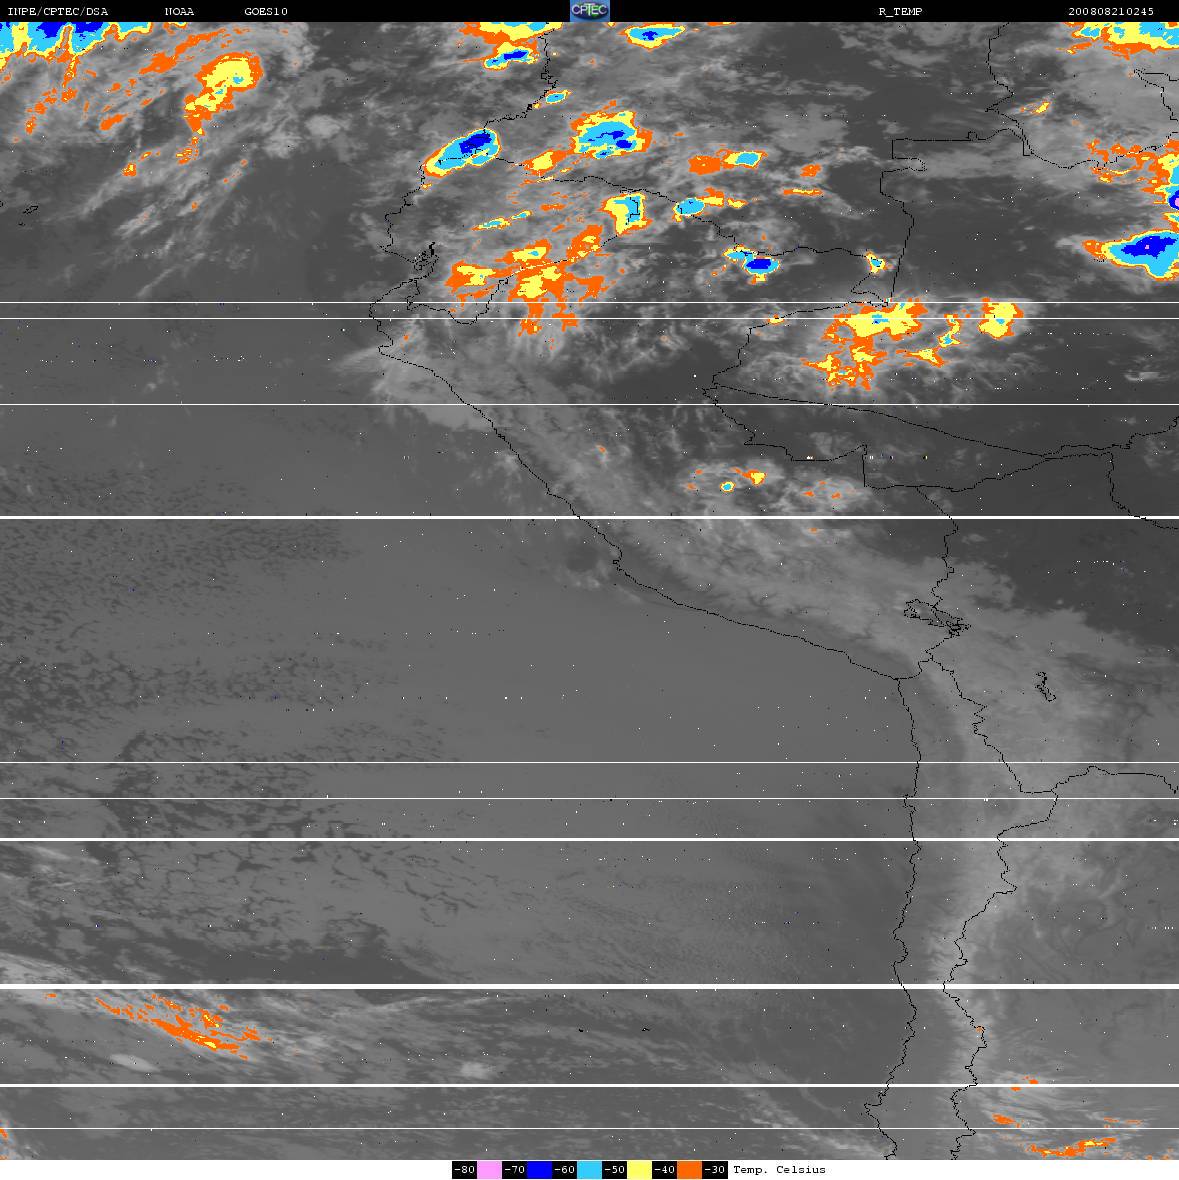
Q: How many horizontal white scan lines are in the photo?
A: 10